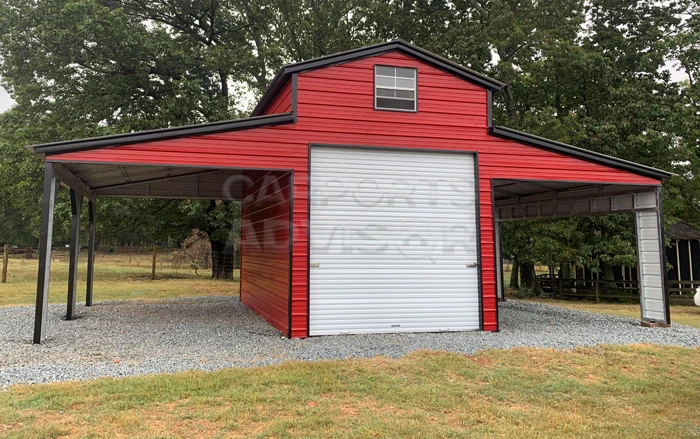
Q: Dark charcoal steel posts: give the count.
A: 3